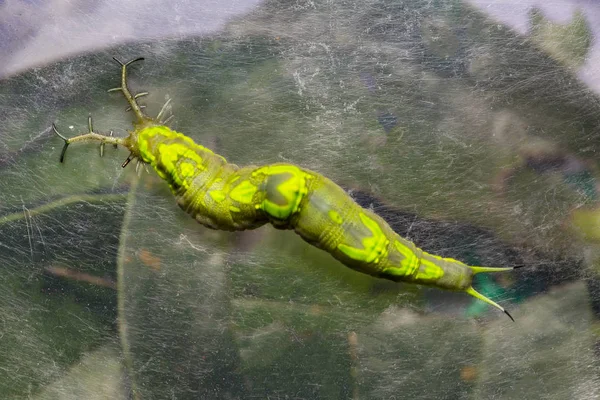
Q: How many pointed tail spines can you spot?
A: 2